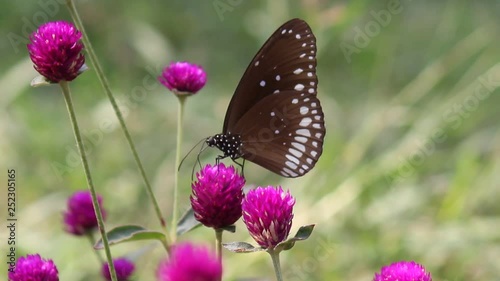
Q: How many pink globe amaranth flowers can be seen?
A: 9